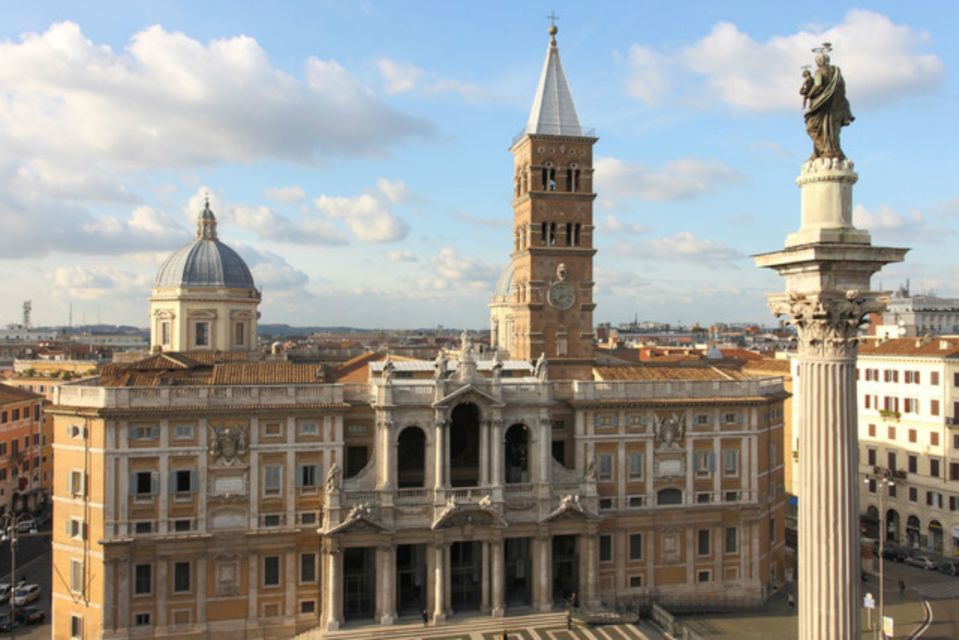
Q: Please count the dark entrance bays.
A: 5